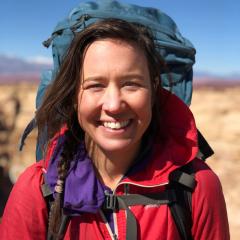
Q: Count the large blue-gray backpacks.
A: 1